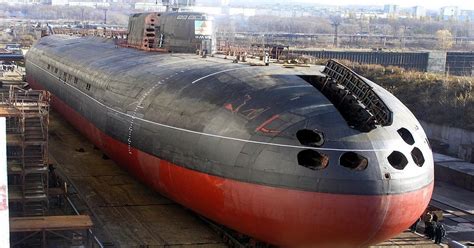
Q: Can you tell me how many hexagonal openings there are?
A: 6